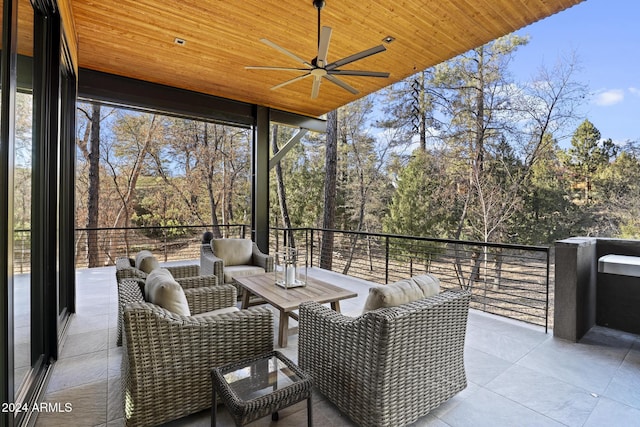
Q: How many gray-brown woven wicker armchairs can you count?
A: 4